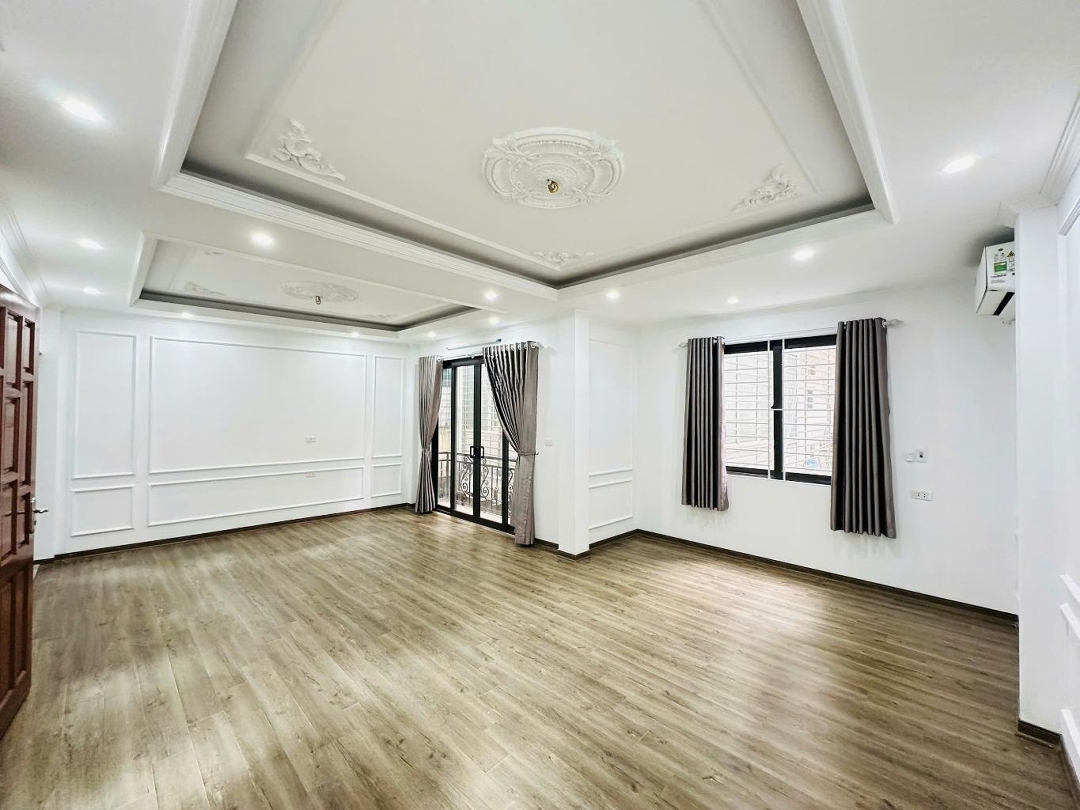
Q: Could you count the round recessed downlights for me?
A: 13